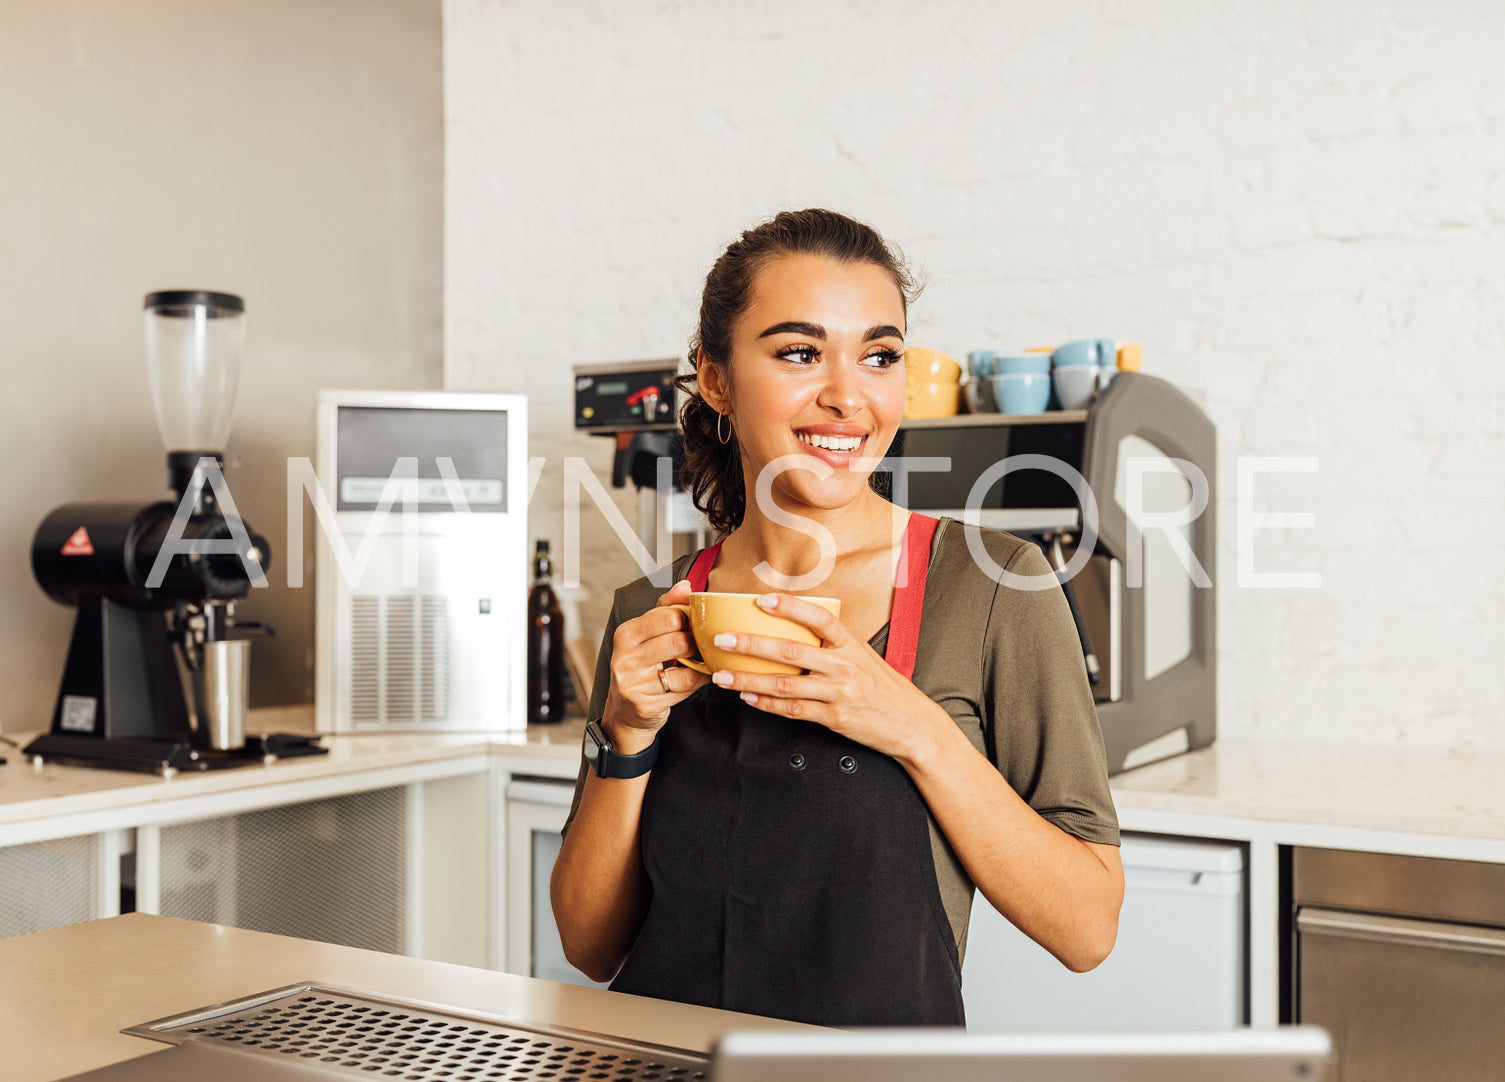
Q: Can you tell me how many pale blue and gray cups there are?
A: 6